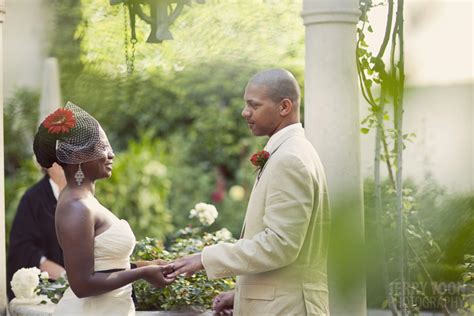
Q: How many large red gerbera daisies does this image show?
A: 1